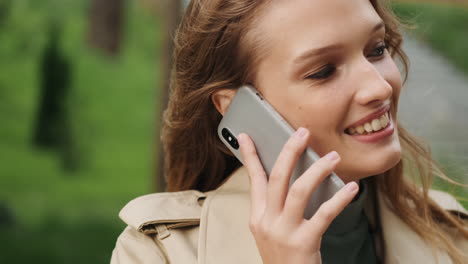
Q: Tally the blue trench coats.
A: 0